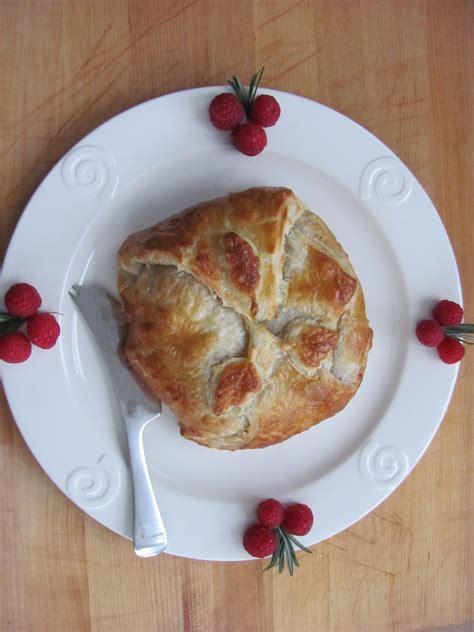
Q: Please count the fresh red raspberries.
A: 12